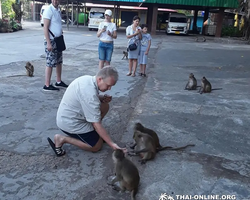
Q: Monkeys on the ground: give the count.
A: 7